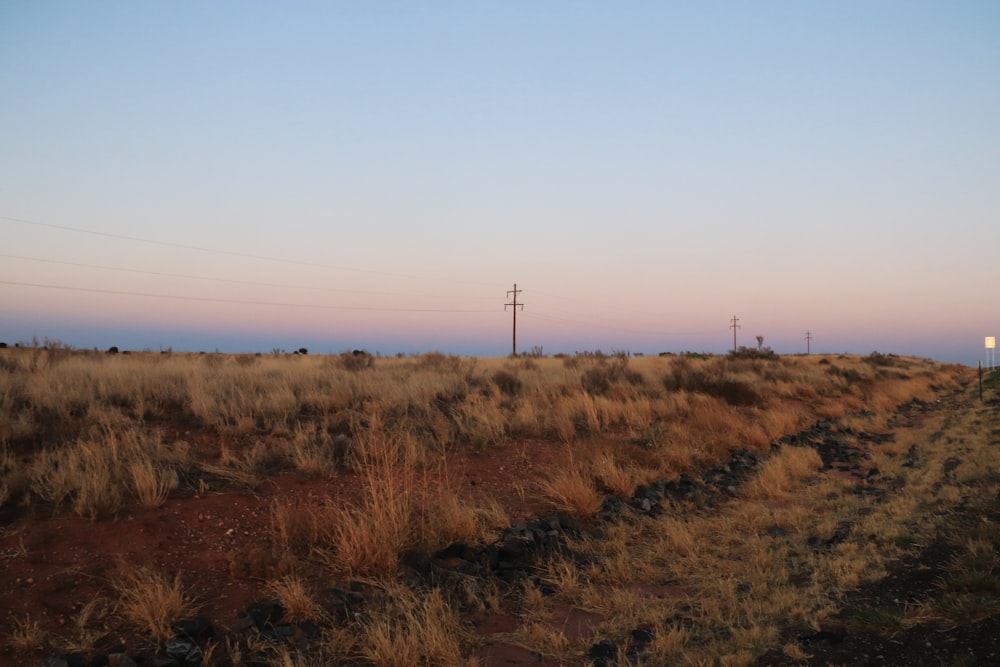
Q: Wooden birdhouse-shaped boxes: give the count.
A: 0